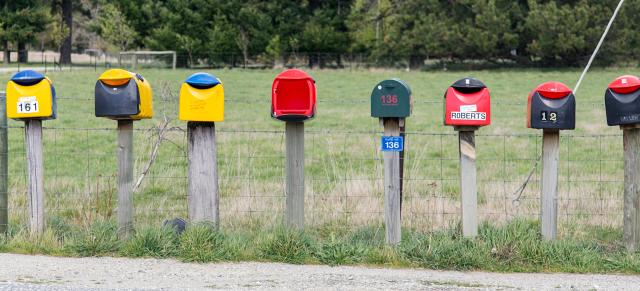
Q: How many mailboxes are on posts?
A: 8